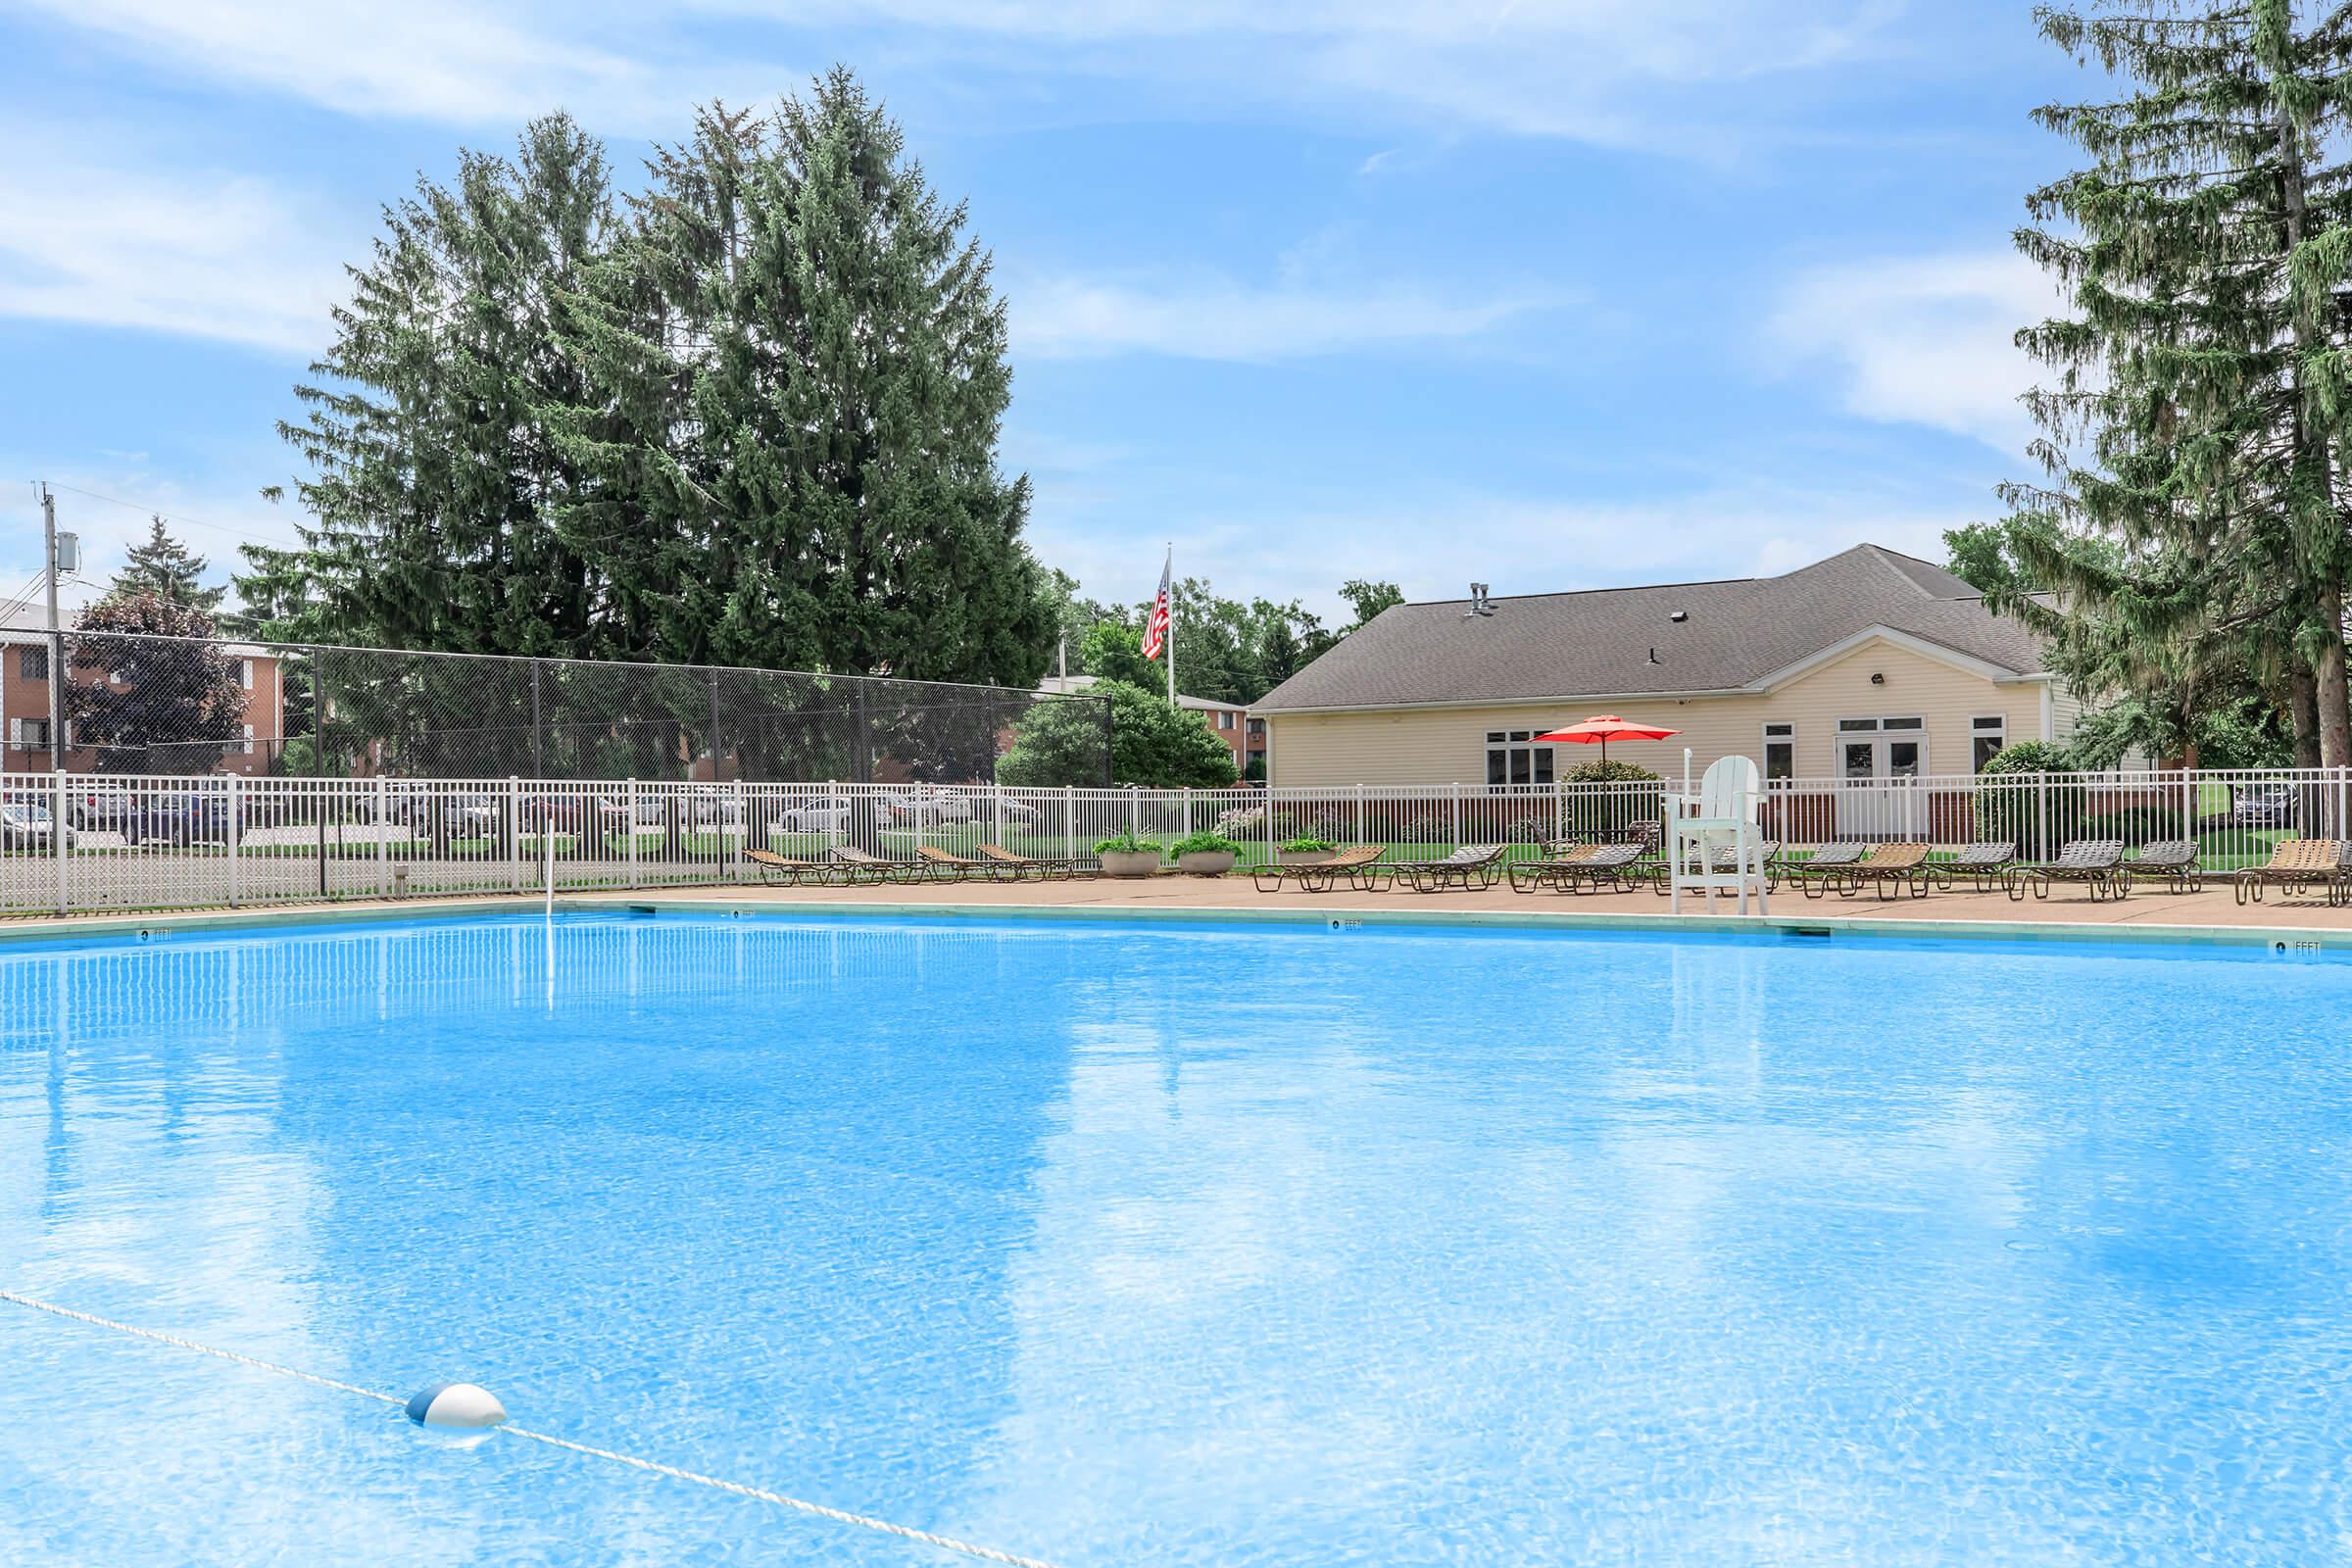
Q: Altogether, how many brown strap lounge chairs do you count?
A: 7